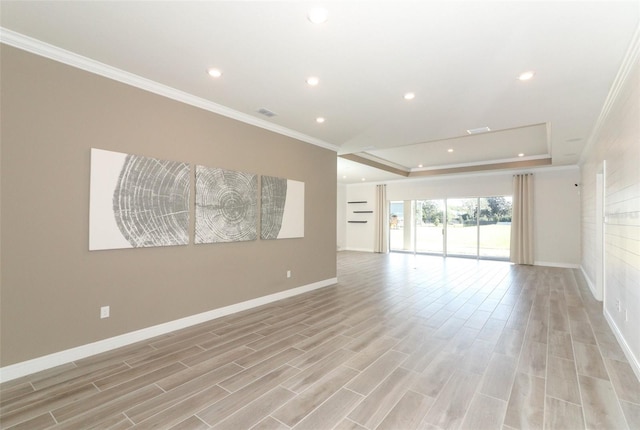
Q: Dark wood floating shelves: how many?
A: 3